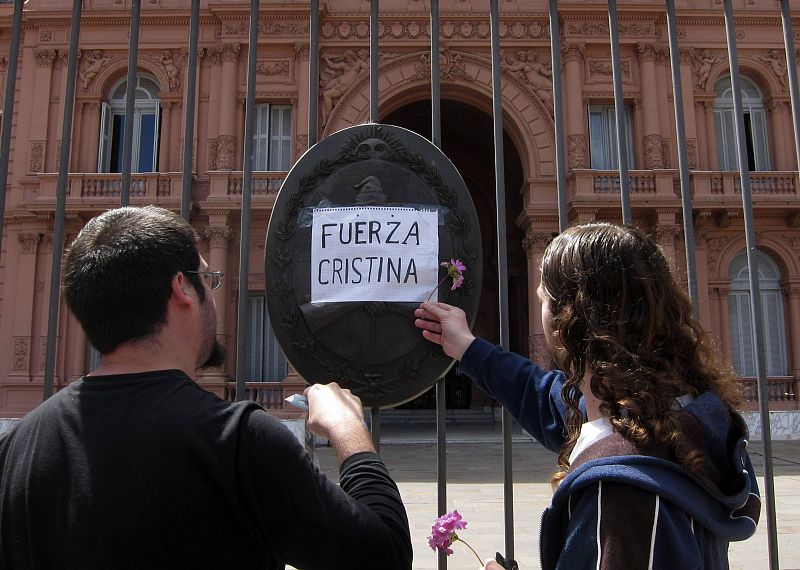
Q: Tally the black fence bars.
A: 14